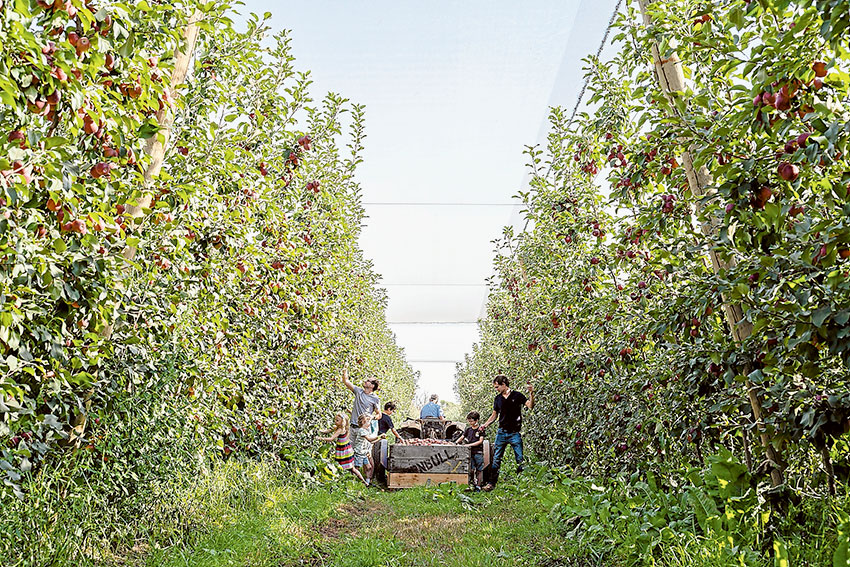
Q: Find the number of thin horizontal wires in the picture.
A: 4